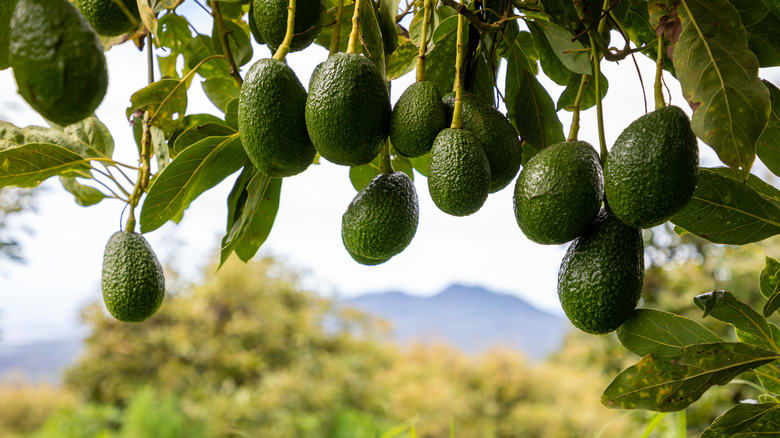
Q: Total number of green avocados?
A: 13